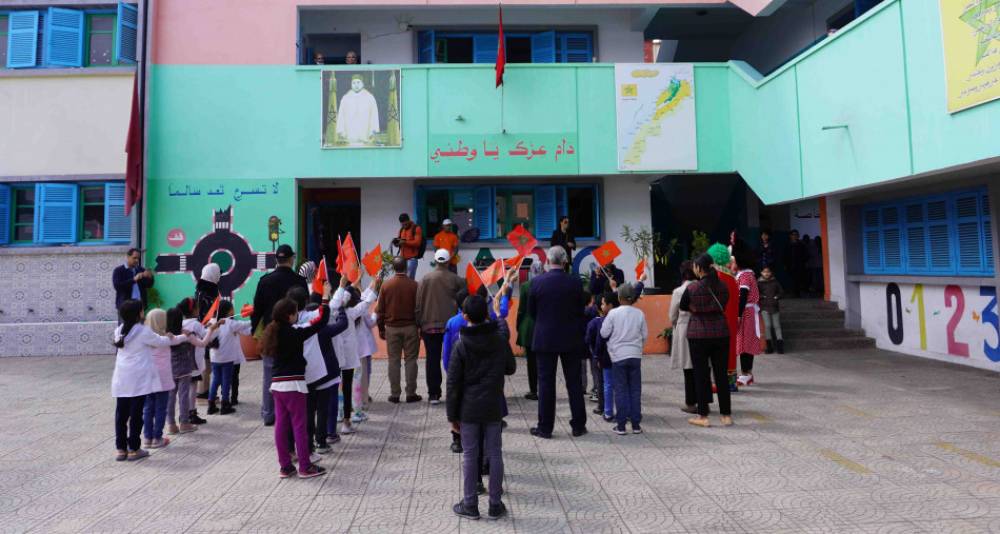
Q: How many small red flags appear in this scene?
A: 12